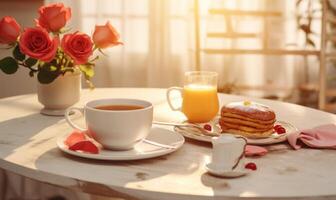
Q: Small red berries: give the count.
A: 4